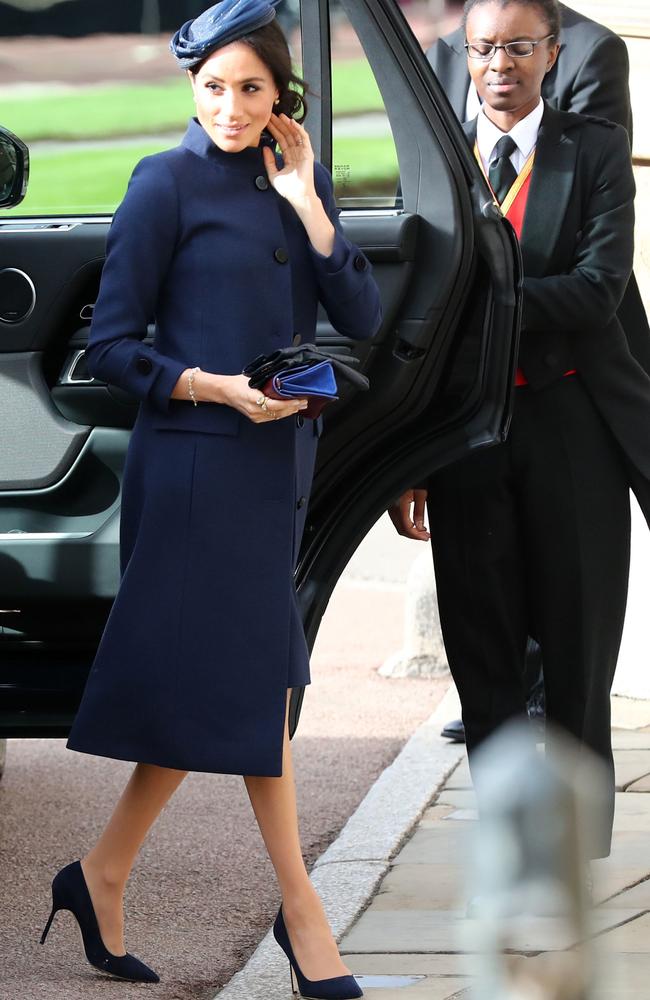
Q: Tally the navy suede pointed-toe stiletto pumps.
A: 2